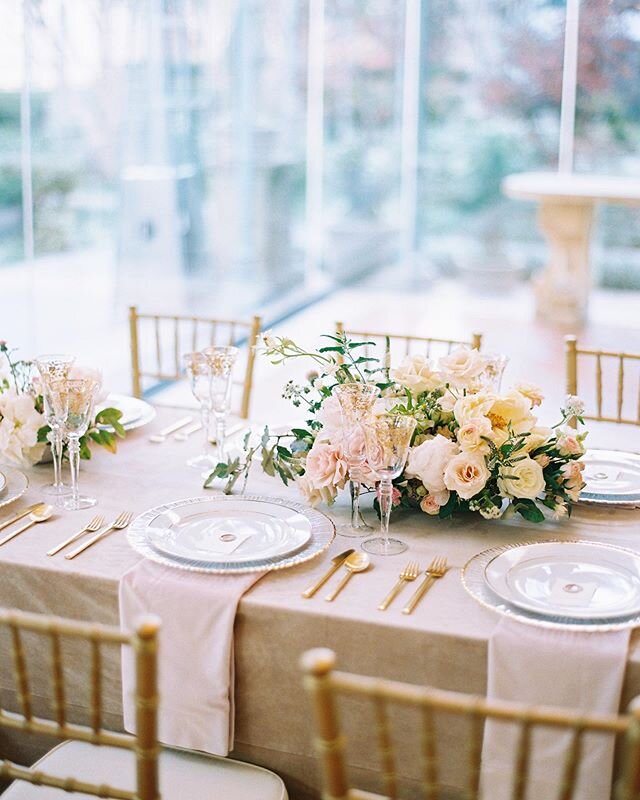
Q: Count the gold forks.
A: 4